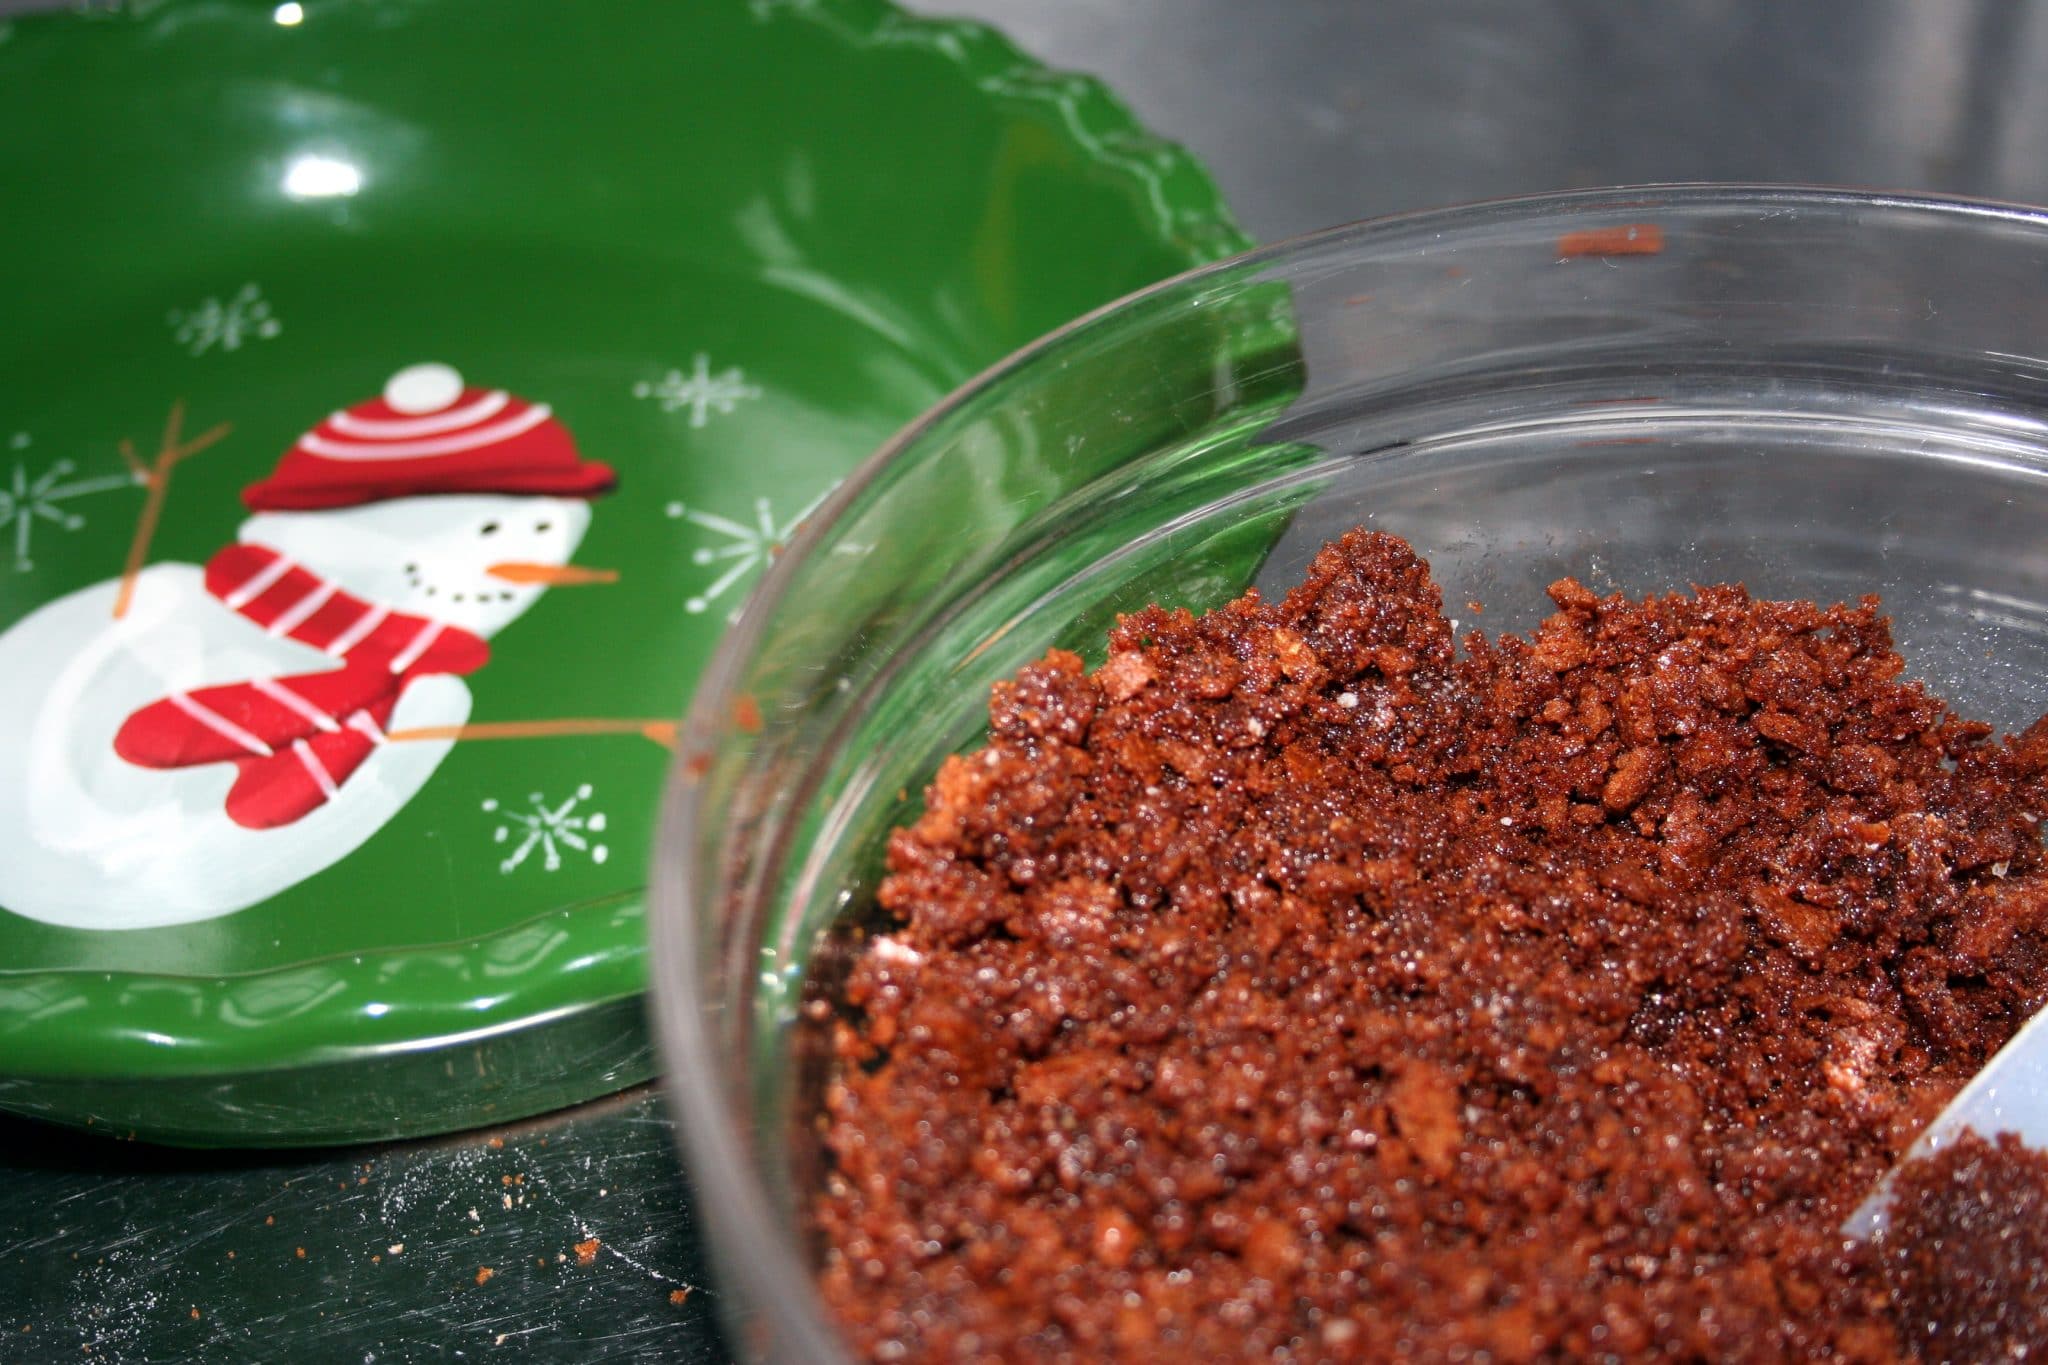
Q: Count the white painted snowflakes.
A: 5